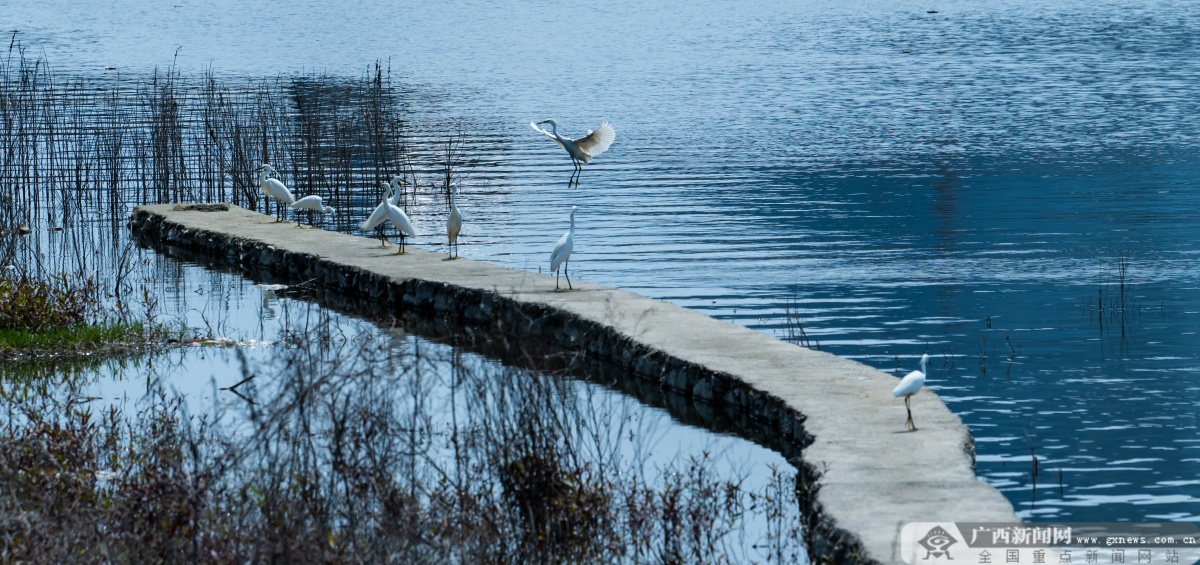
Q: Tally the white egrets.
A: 8